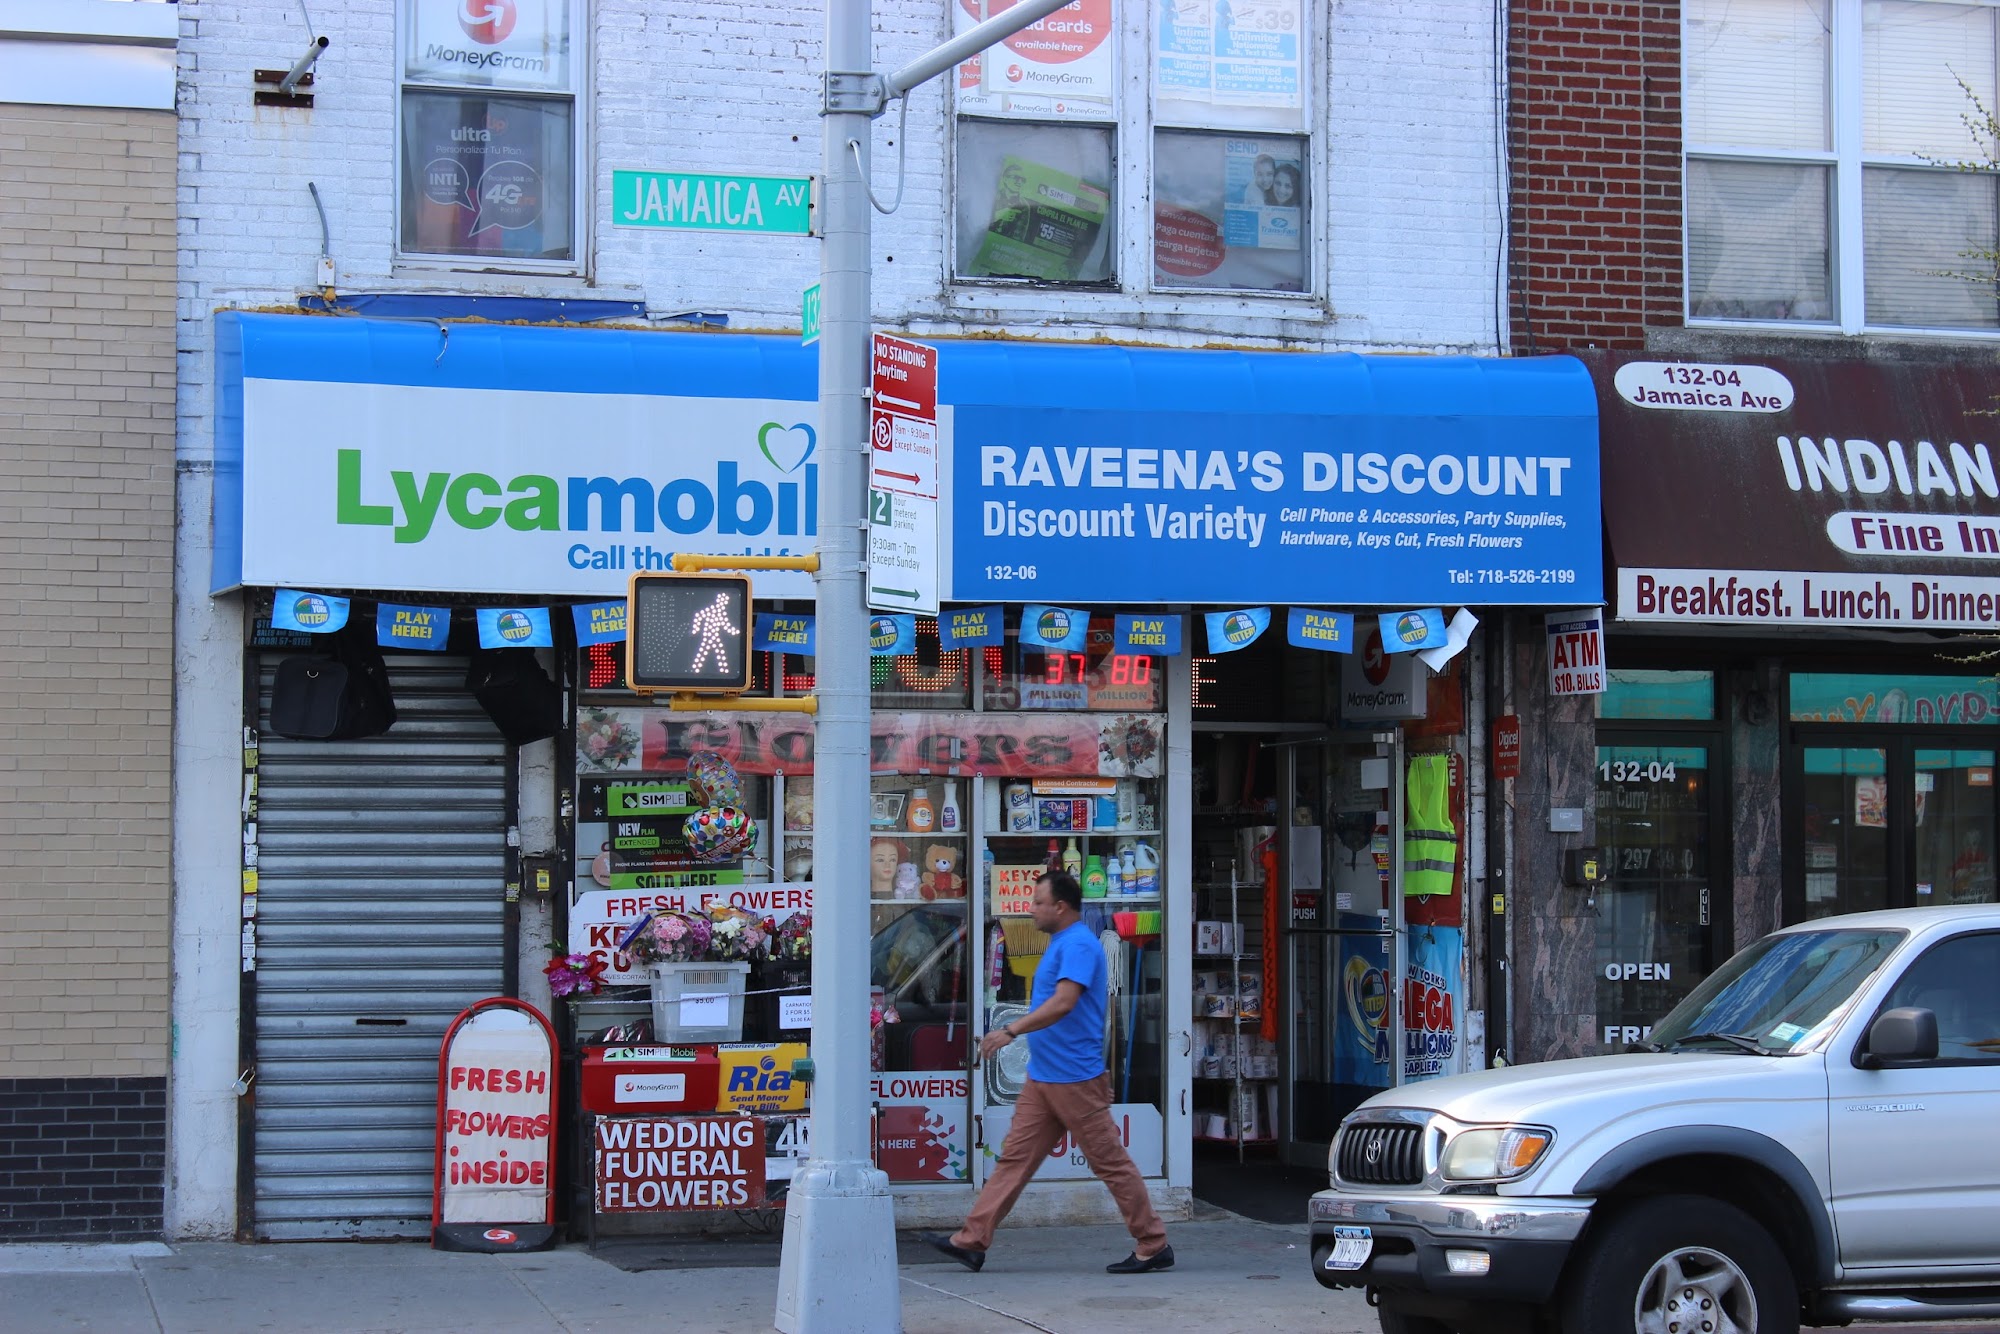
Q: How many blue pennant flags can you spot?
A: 12